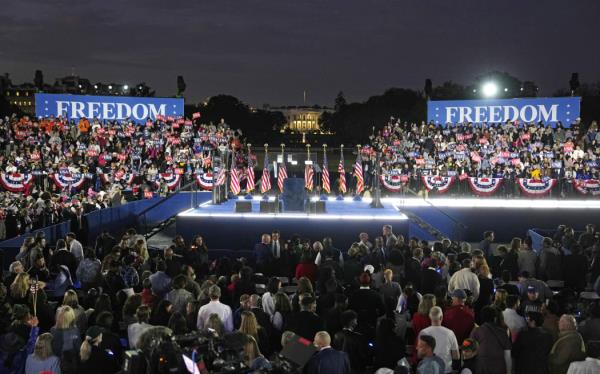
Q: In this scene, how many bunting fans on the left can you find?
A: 5